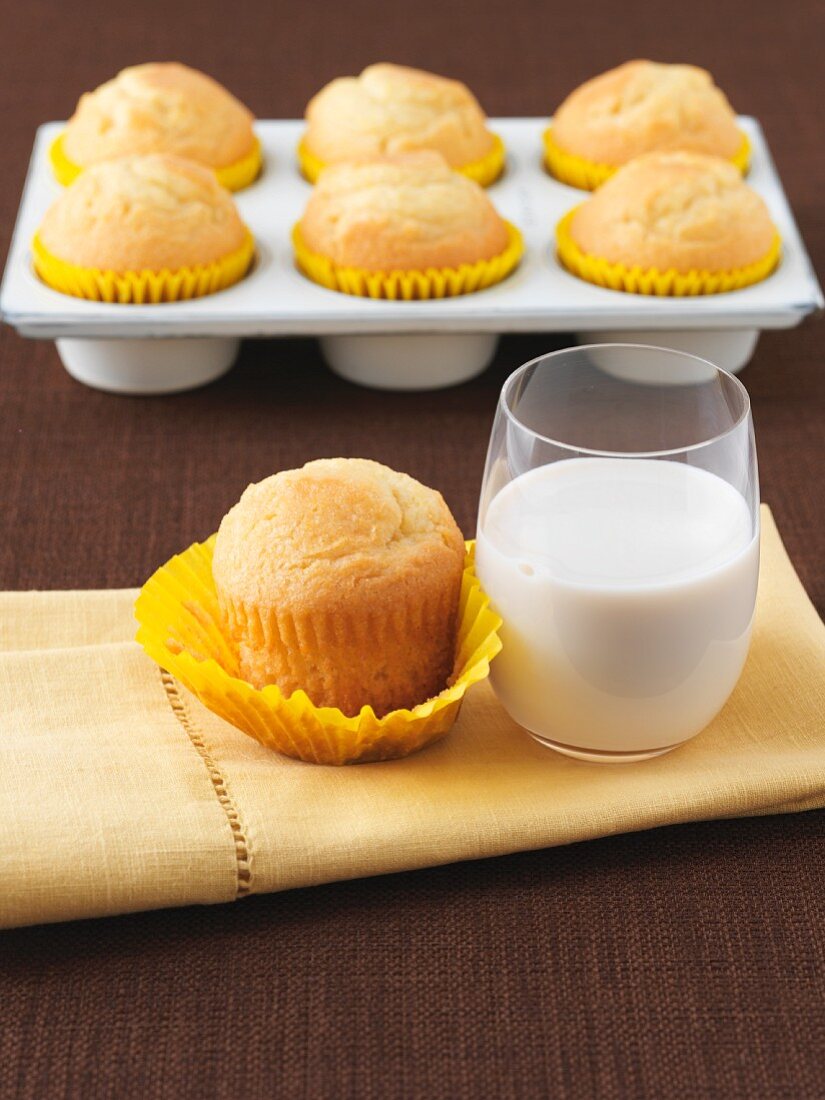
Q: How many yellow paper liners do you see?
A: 7